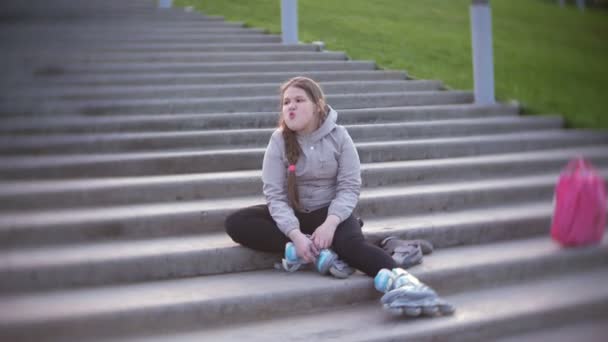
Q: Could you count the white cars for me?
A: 0